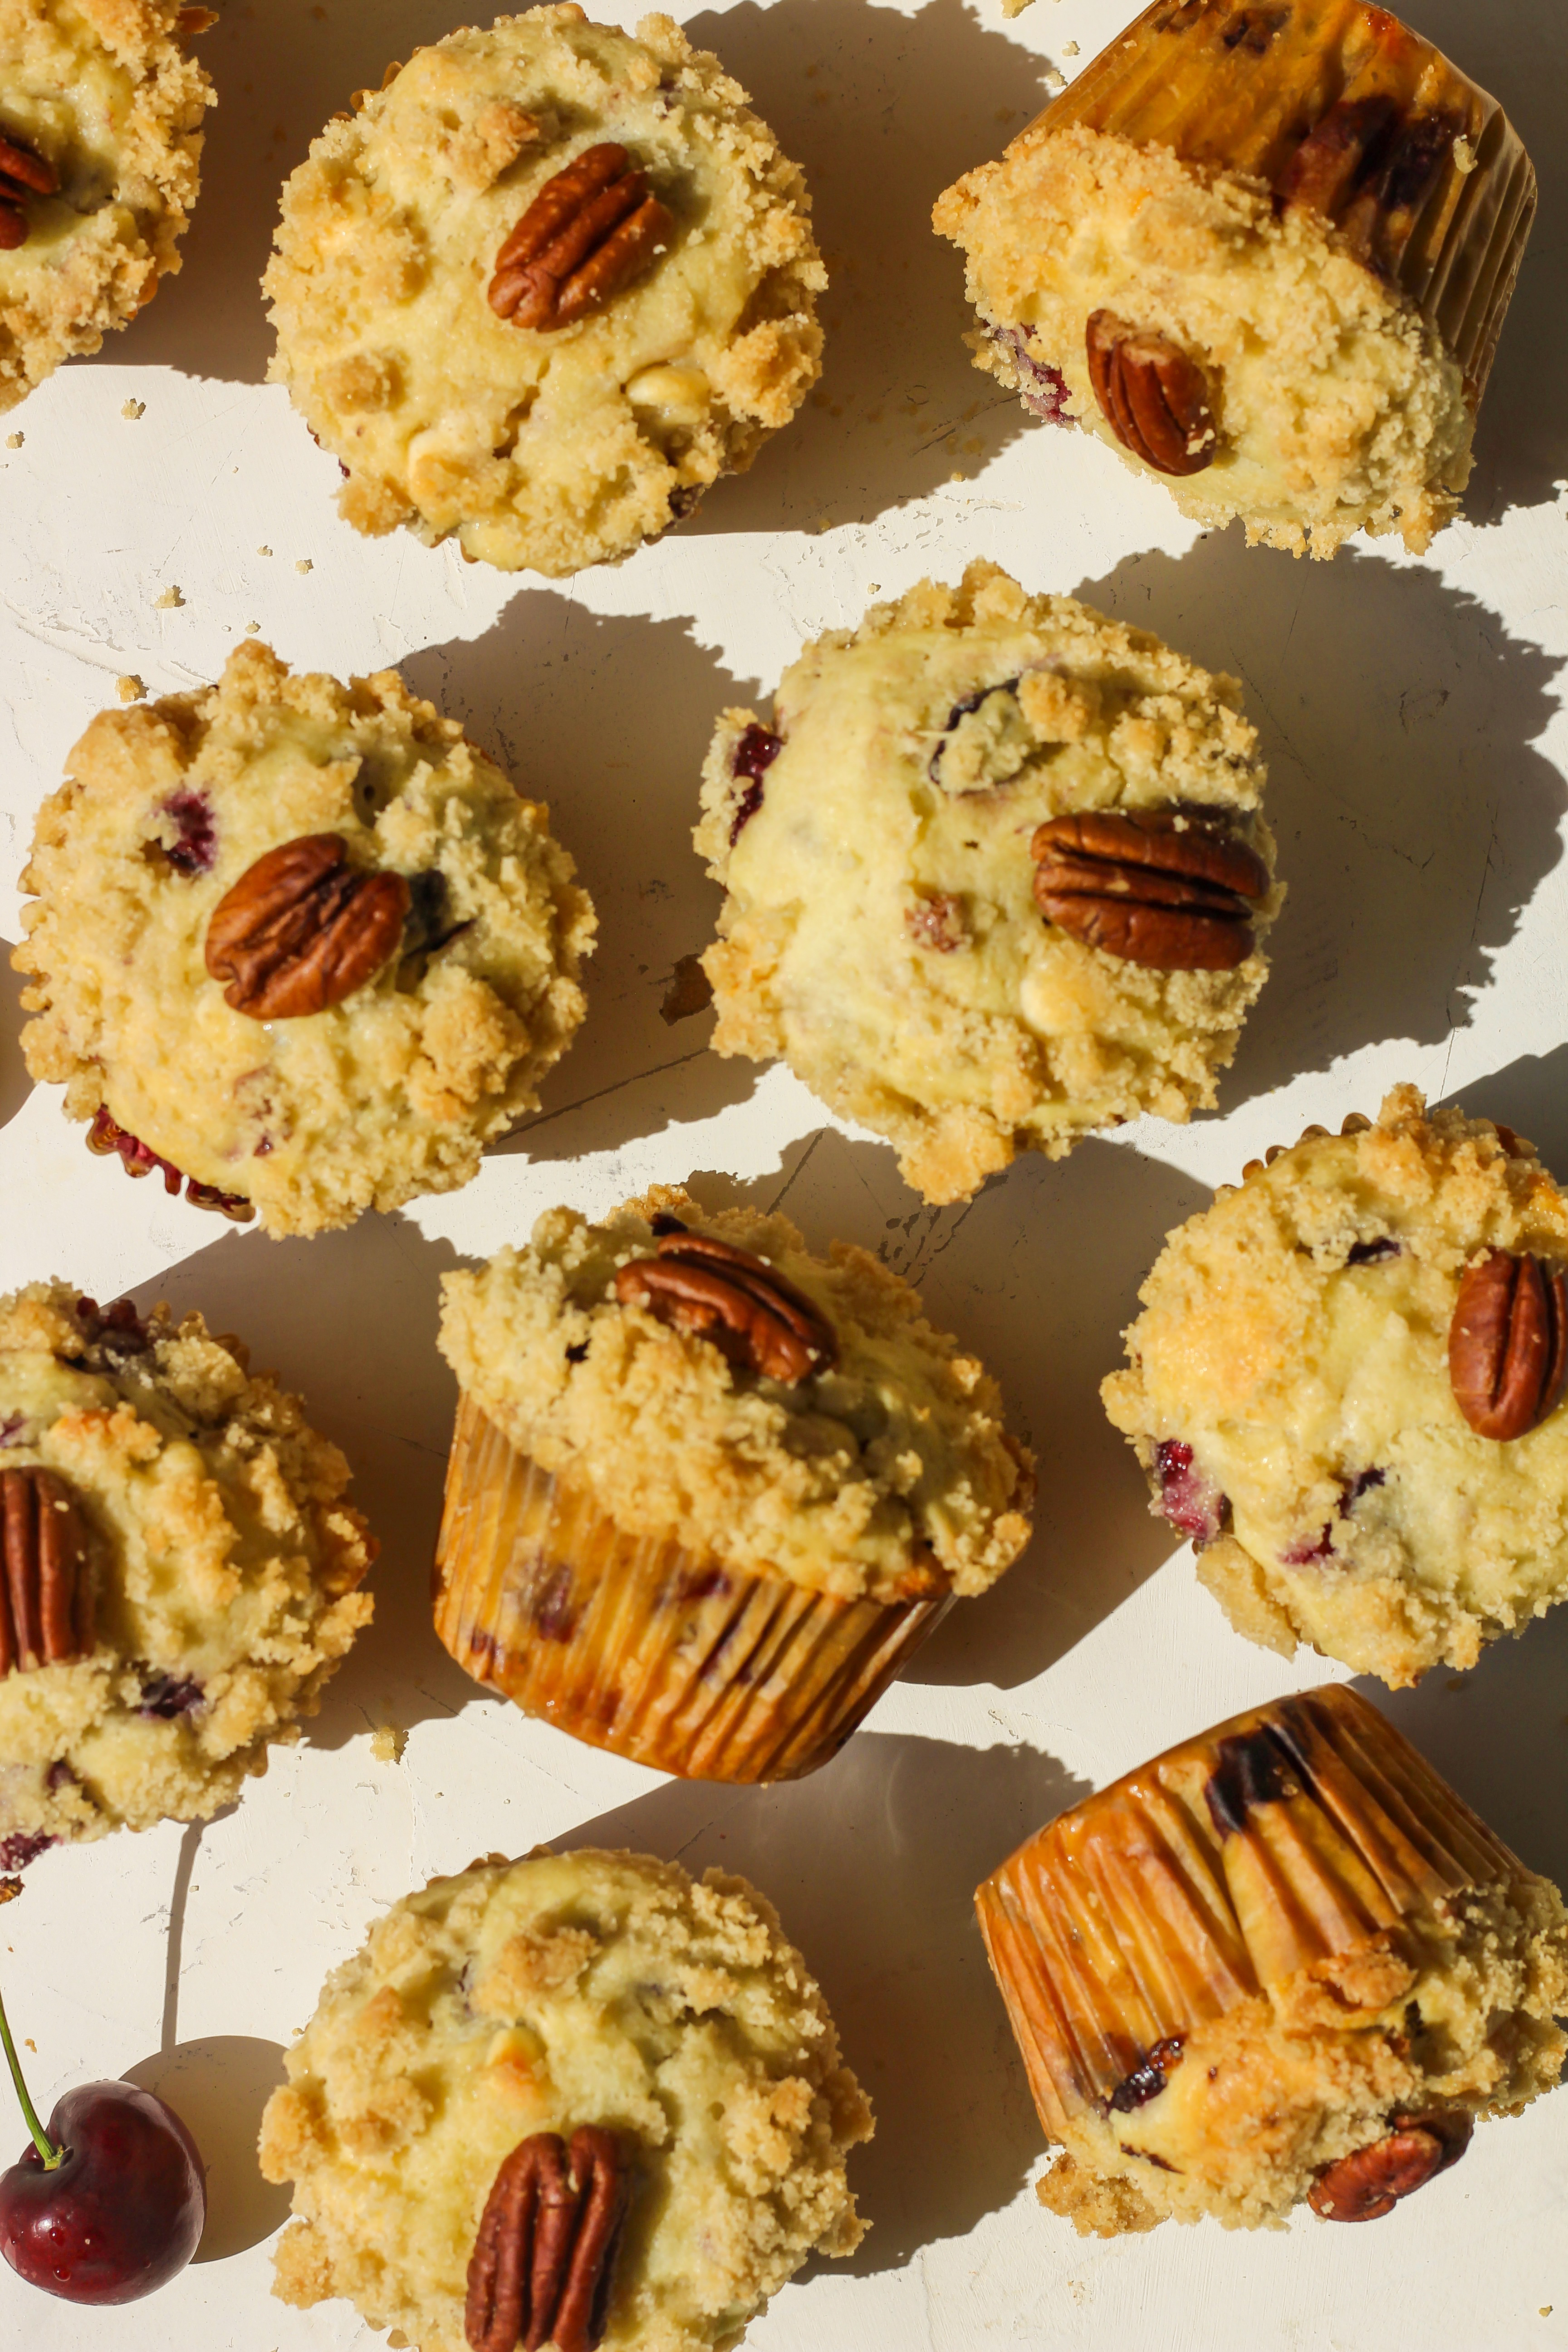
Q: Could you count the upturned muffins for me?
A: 3